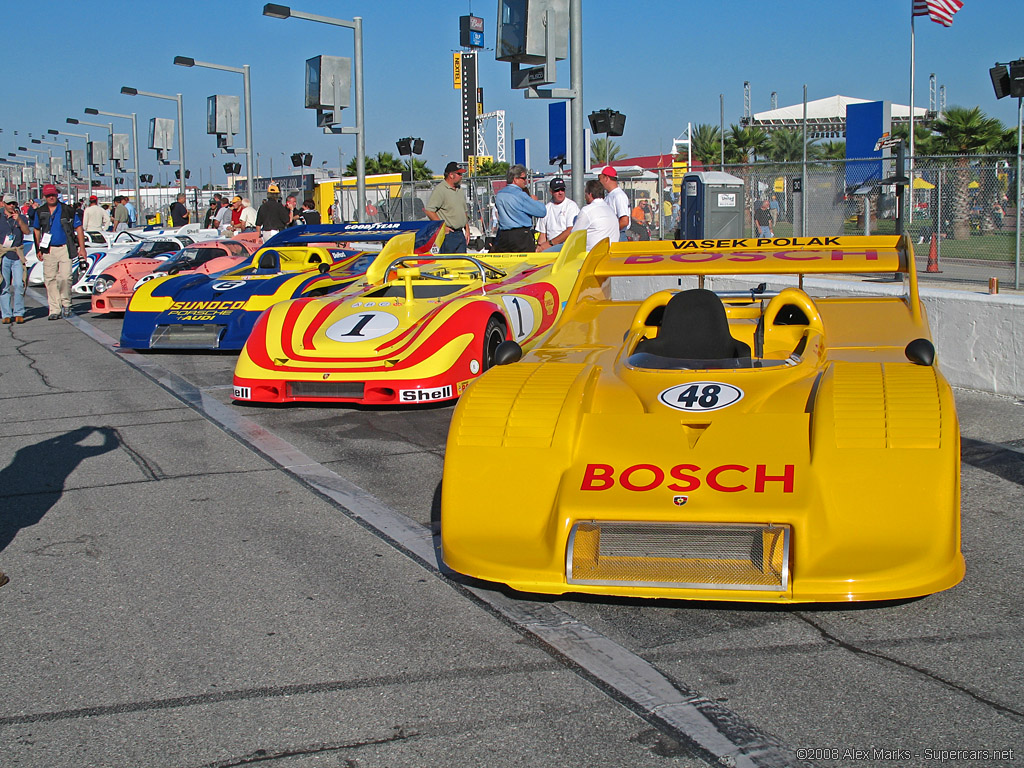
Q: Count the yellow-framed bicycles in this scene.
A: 0